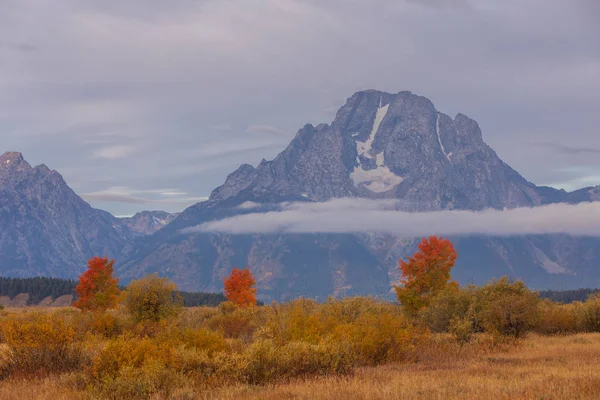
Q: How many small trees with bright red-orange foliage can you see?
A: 3